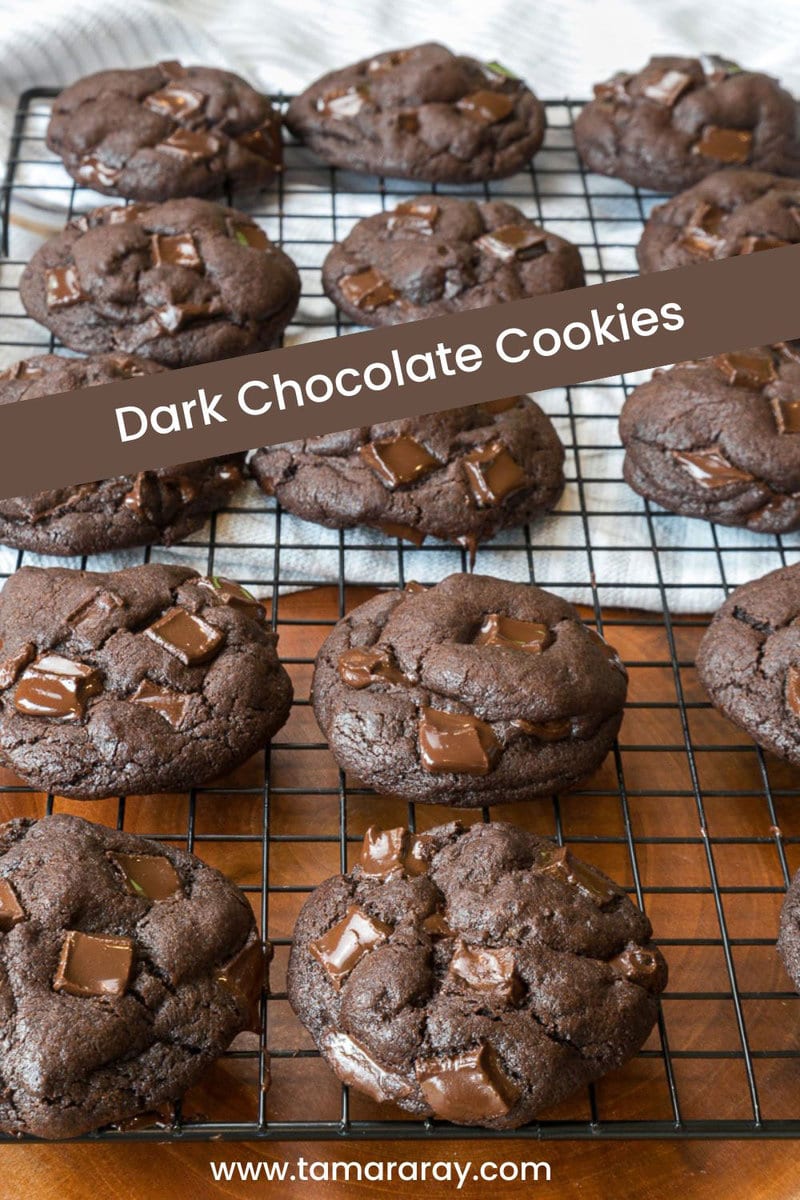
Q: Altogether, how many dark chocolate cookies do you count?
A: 15